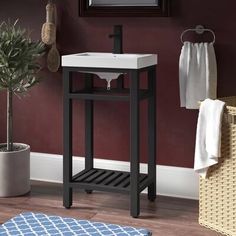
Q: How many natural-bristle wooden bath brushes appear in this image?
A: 2